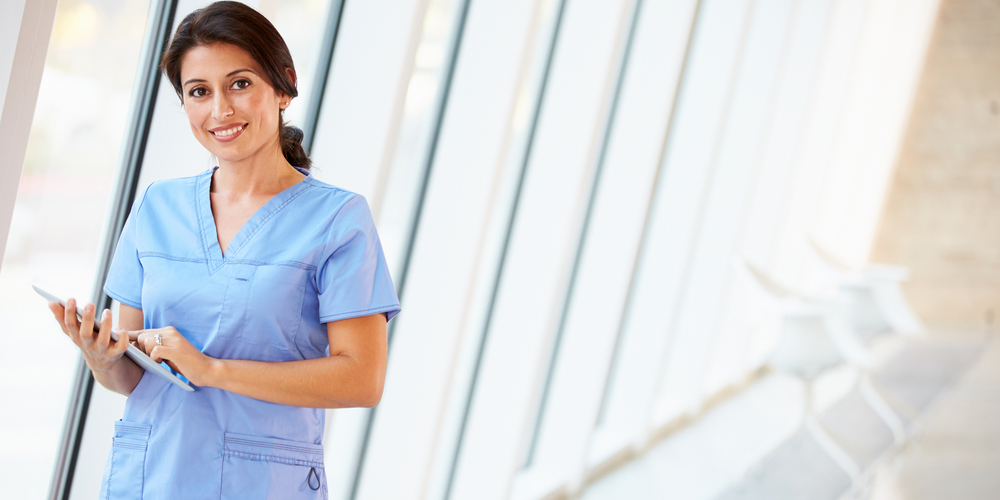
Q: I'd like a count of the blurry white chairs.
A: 2